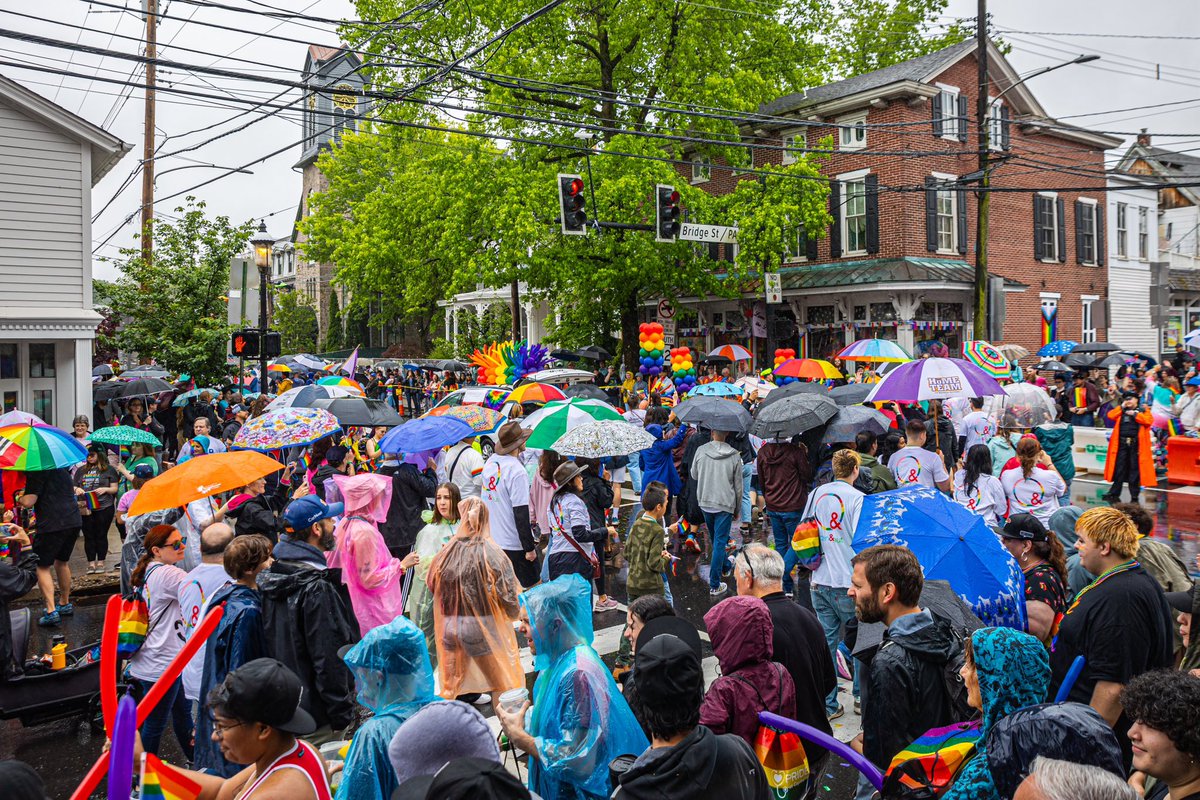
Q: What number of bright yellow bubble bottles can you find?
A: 1